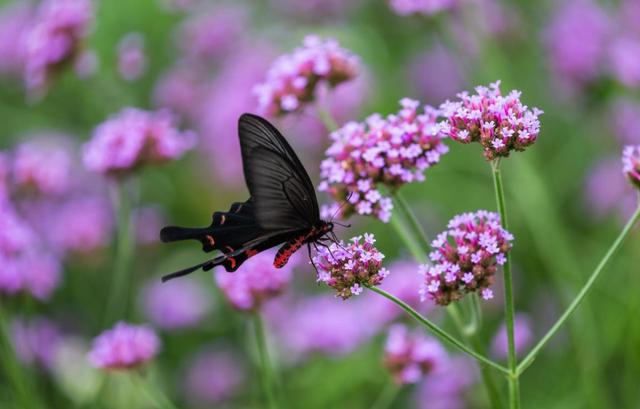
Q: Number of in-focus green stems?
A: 3